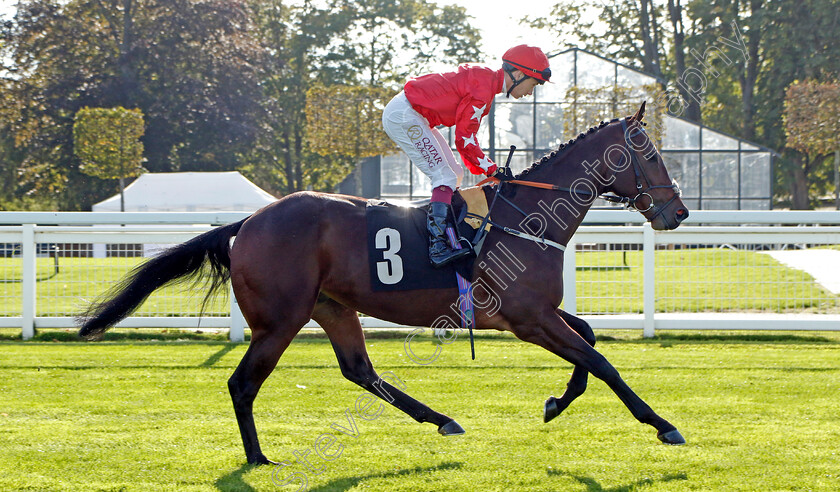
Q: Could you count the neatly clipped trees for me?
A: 4